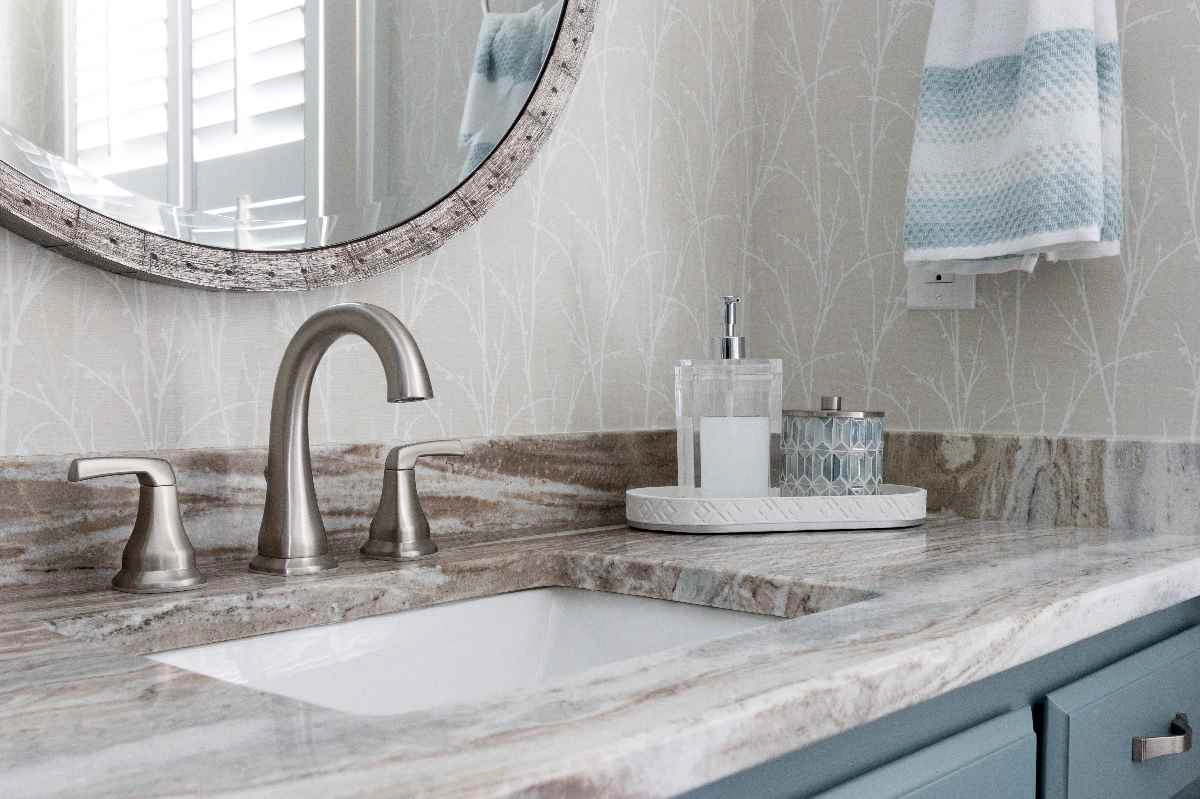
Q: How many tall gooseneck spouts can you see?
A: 1